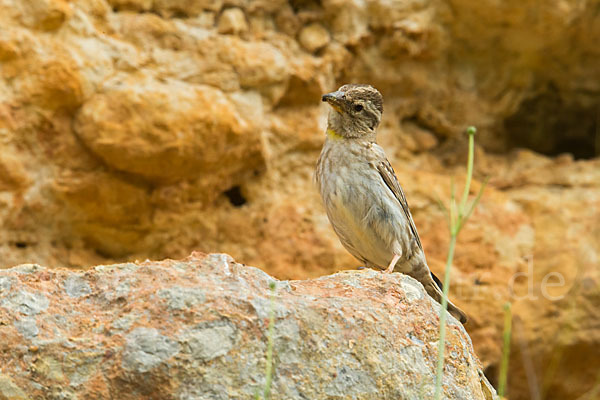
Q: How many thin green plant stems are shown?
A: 3